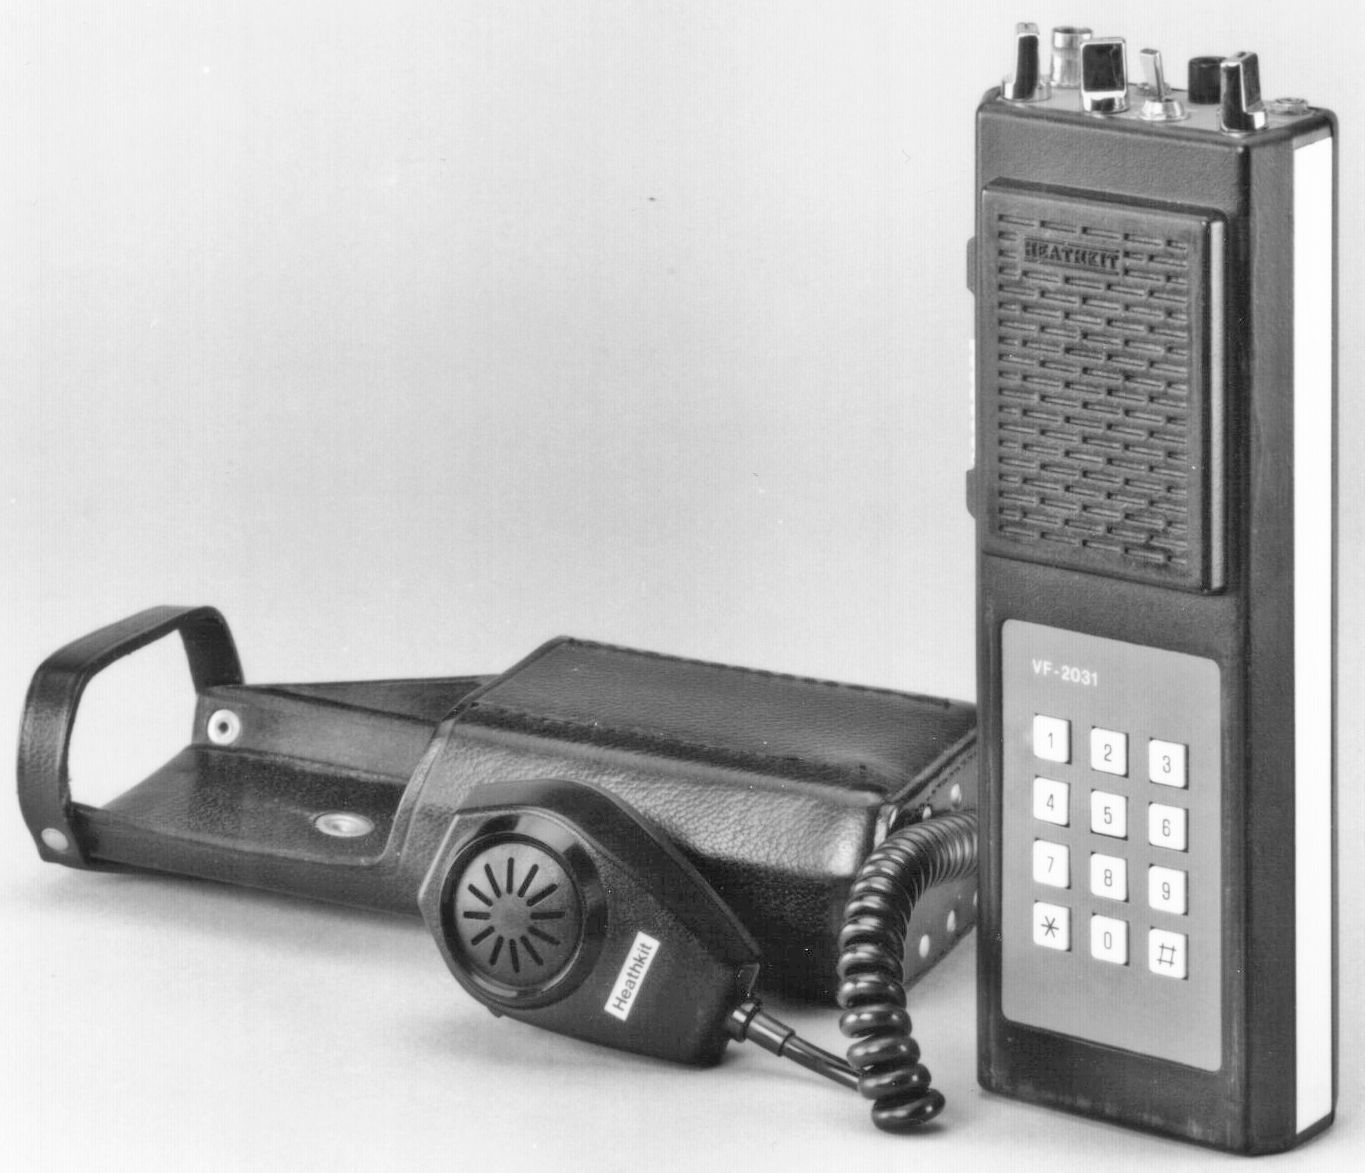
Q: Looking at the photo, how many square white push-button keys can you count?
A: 12